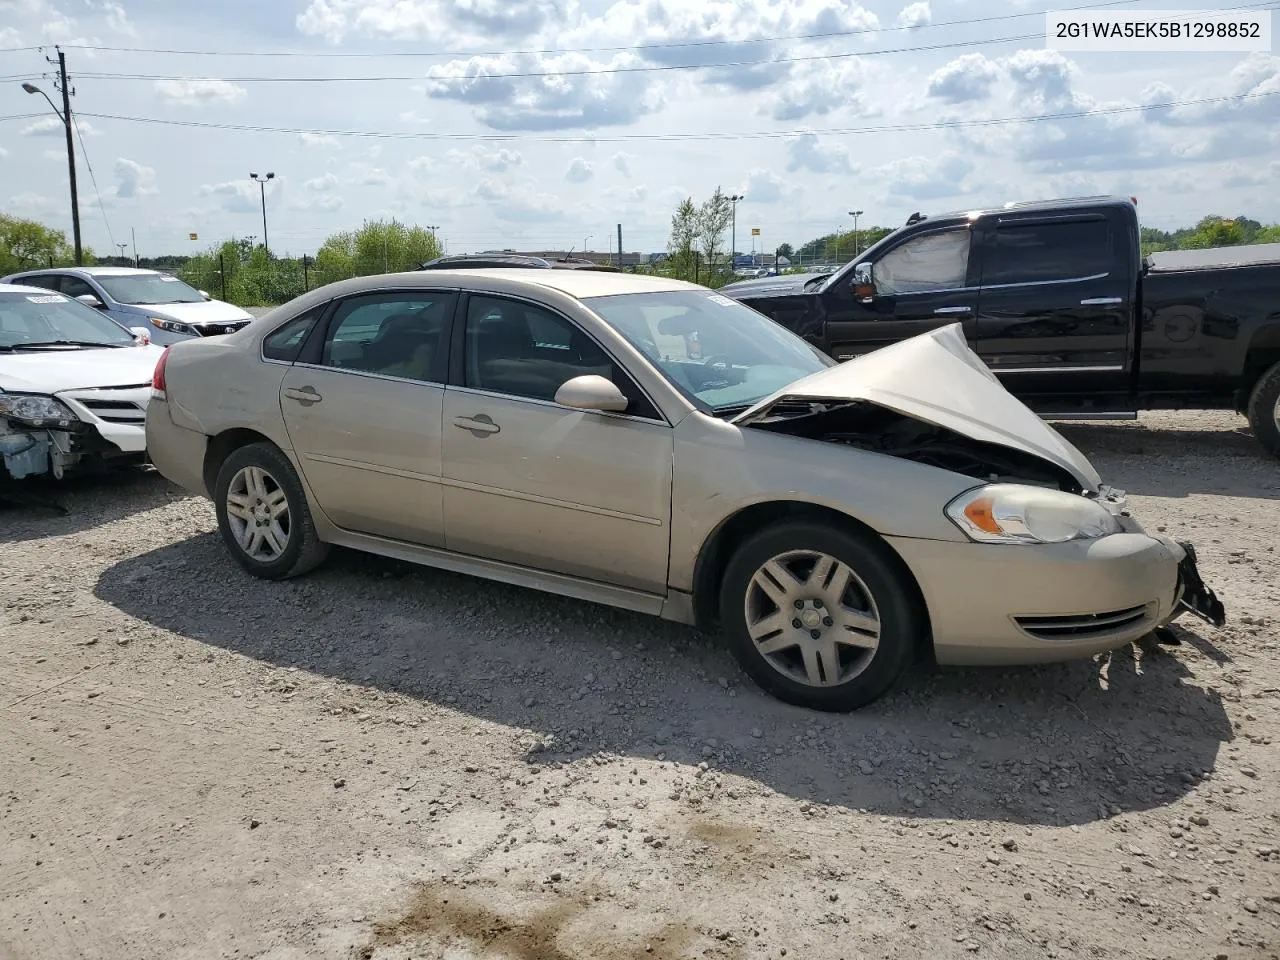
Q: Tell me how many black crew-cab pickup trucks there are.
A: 1